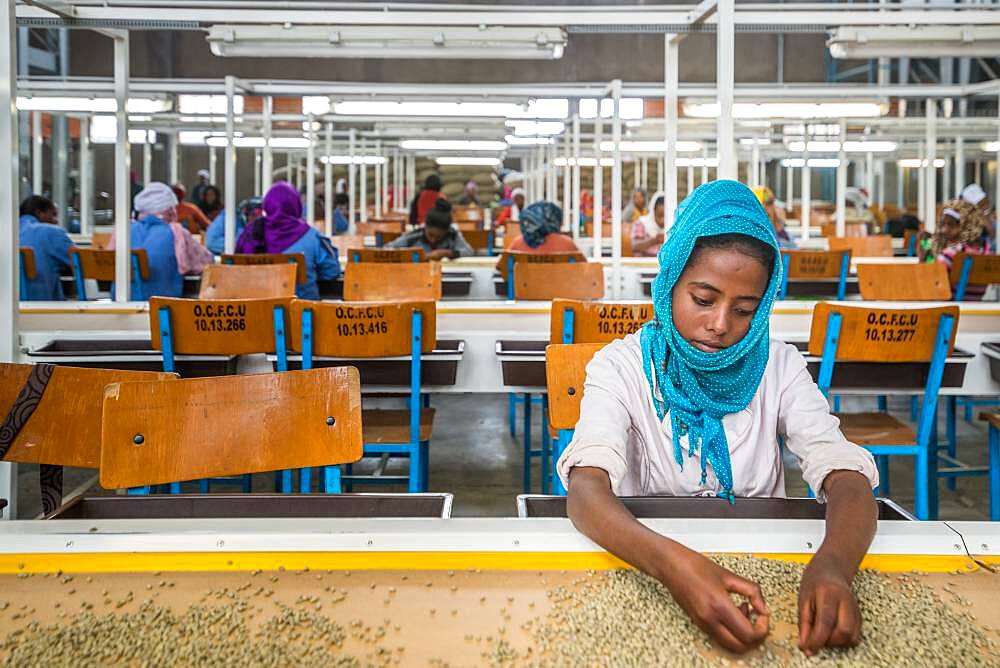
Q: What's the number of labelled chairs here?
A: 4